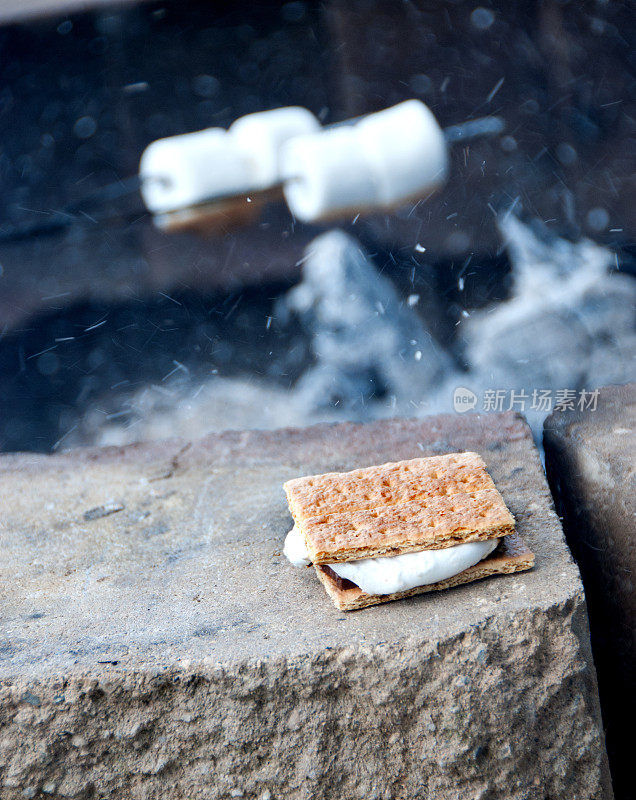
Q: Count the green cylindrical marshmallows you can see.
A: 0